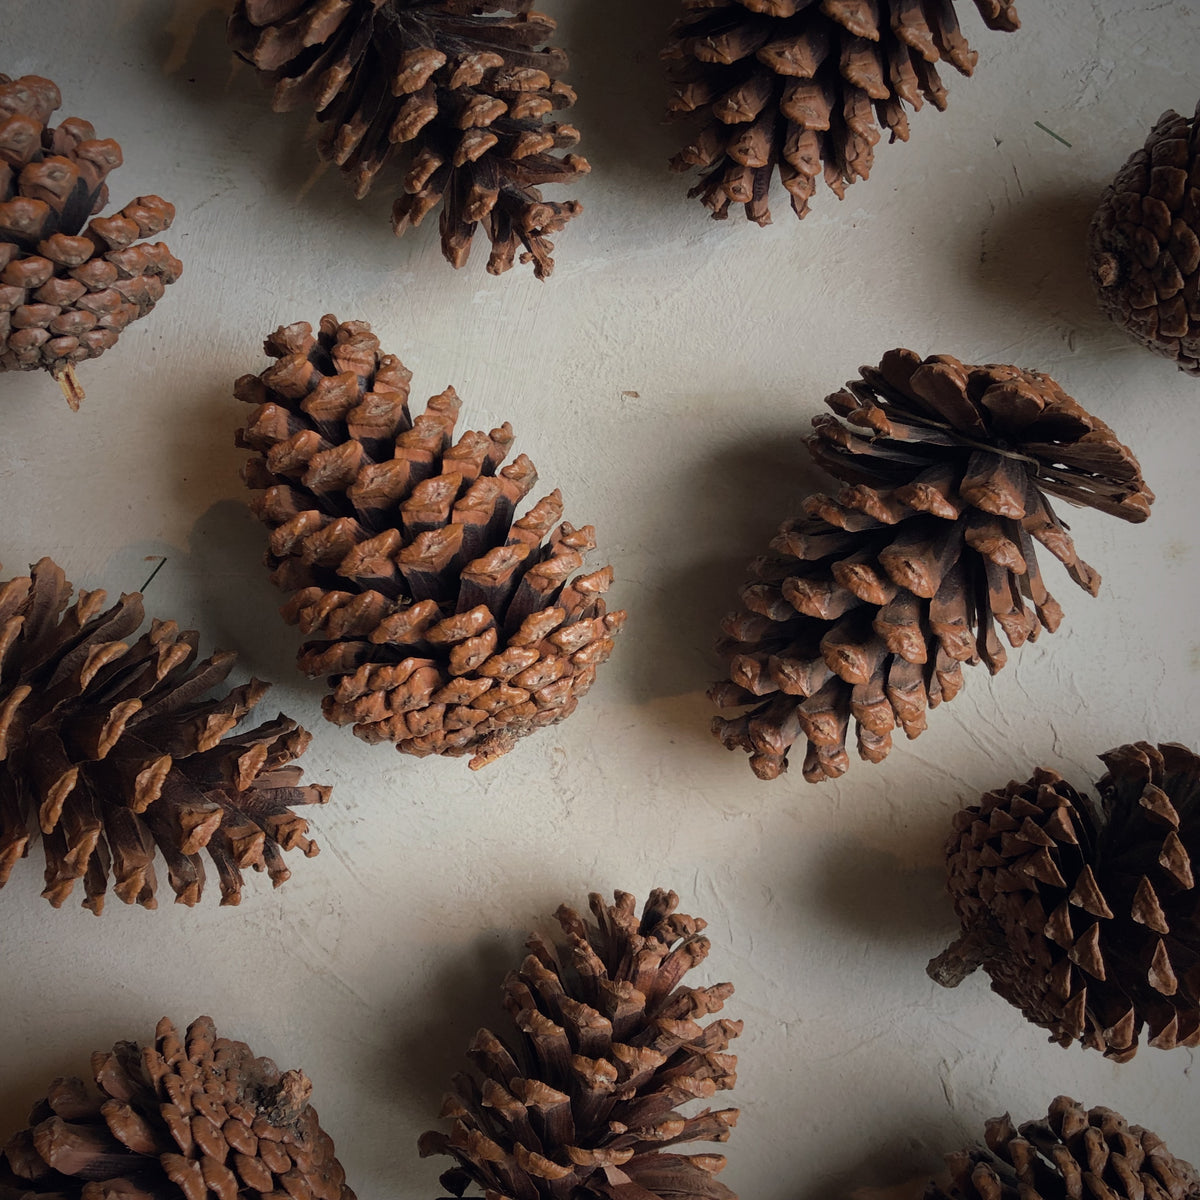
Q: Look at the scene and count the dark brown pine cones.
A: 11